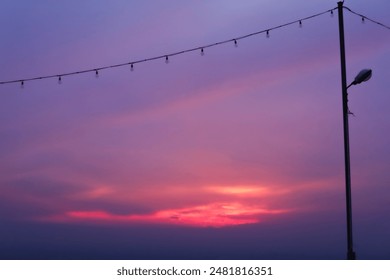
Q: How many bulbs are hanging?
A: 11